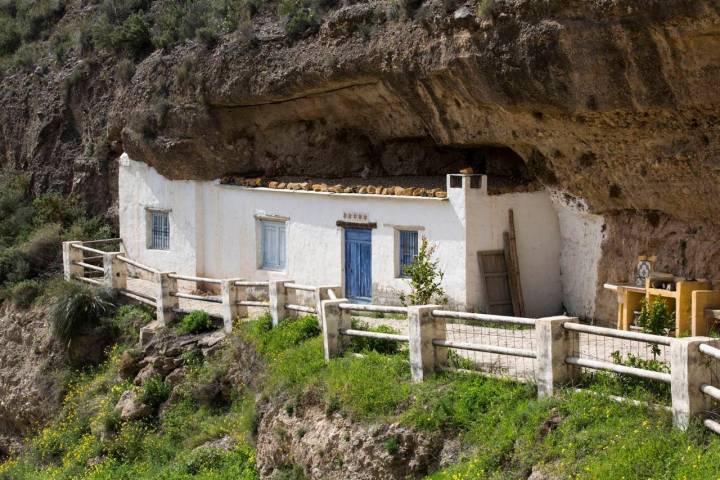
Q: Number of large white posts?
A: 10